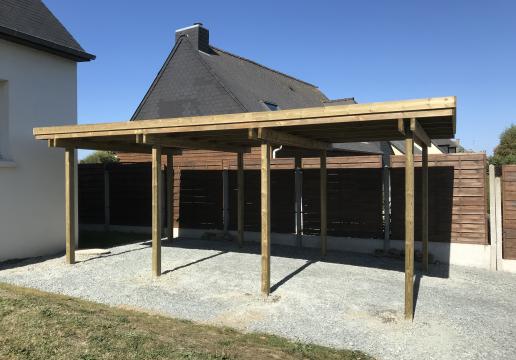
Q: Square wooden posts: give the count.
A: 8